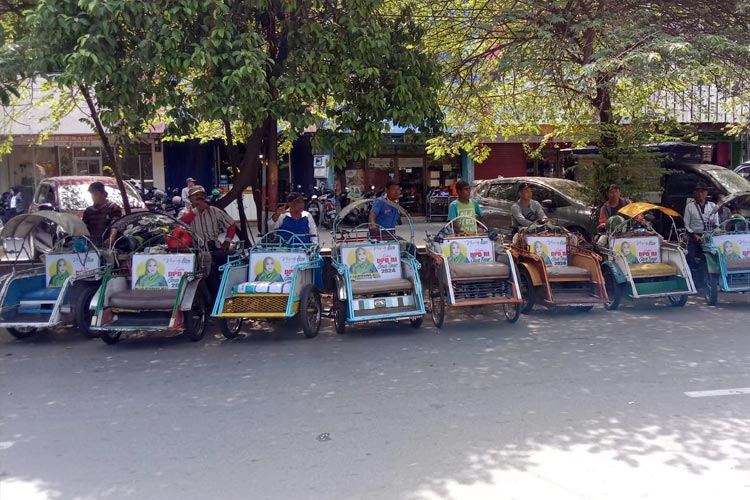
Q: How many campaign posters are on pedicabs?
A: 8